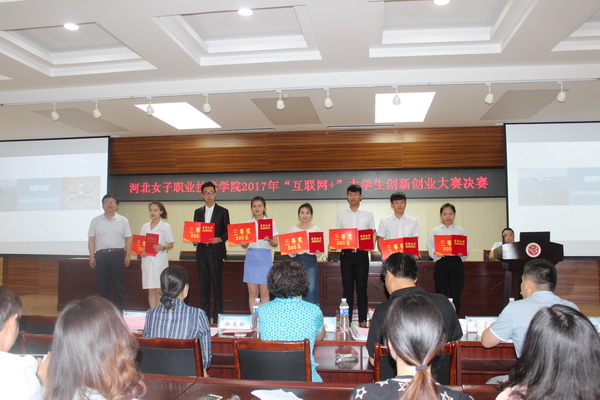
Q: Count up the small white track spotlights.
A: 9